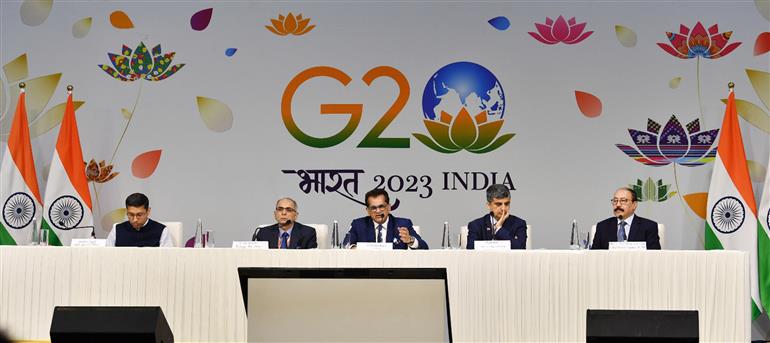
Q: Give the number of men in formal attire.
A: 5